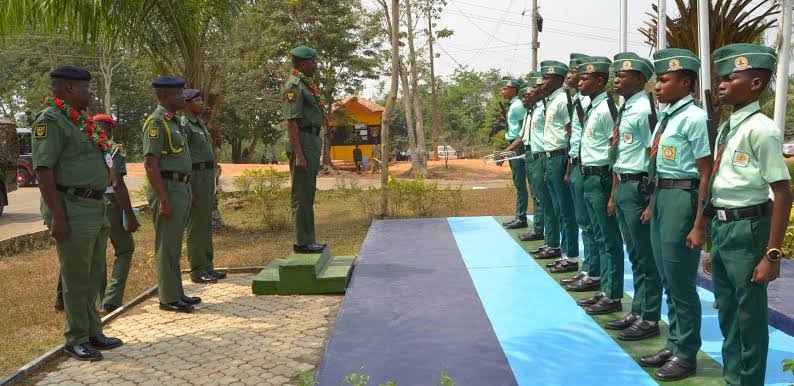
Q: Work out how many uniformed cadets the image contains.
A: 9